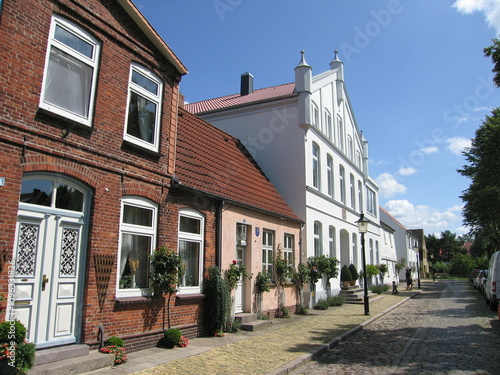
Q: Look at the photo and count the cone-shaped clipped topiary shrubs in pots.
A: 2